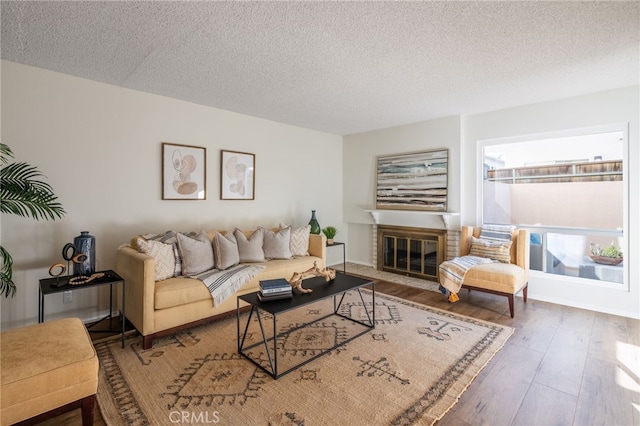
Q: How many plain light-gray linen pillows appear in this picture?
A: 4